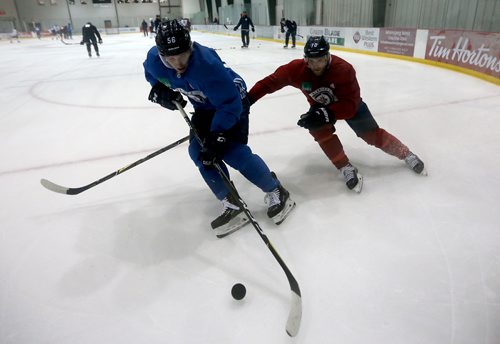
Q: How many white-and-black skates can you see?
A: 4